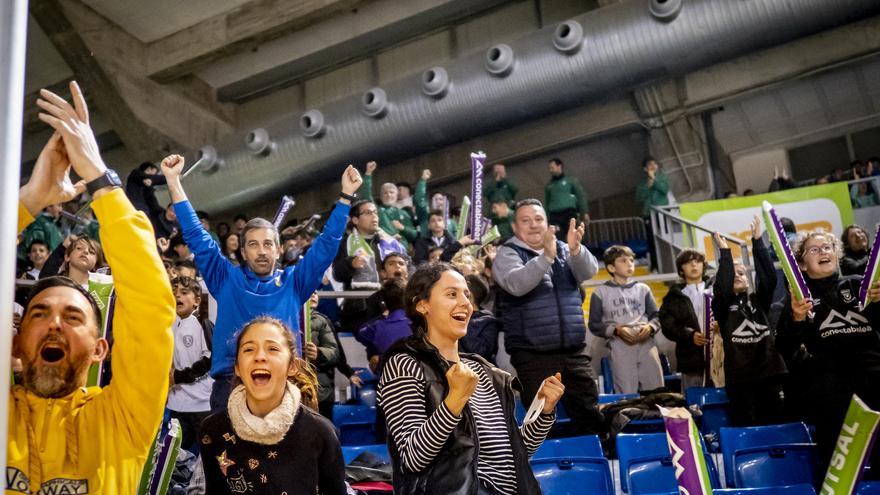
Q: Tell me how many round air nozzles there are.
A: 8